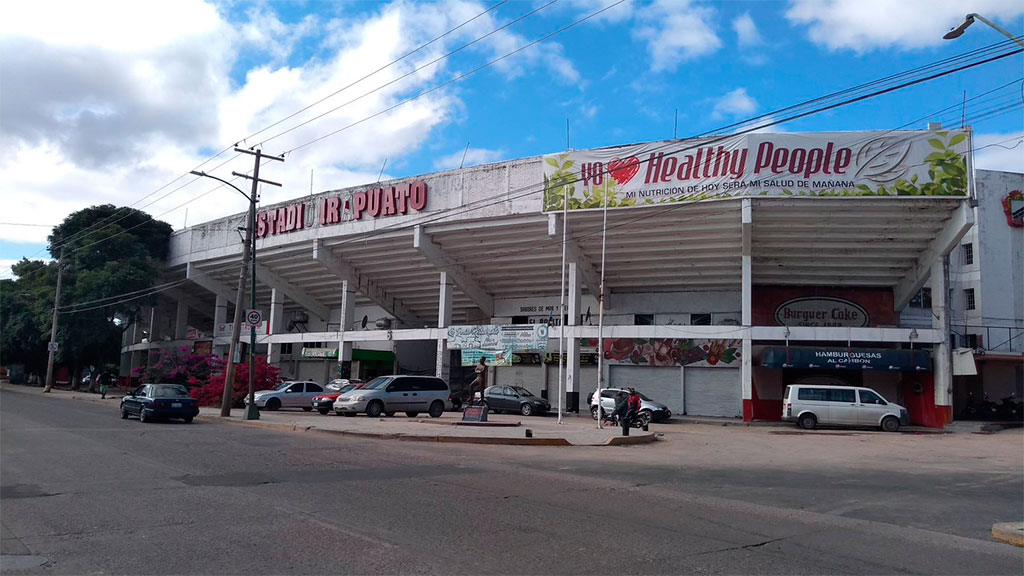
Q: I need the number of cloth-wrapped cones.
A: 0